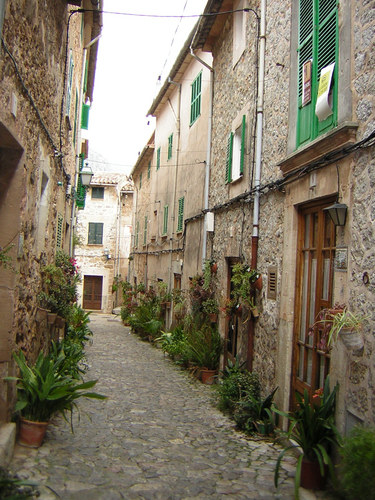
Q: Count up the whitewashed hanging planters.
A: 1